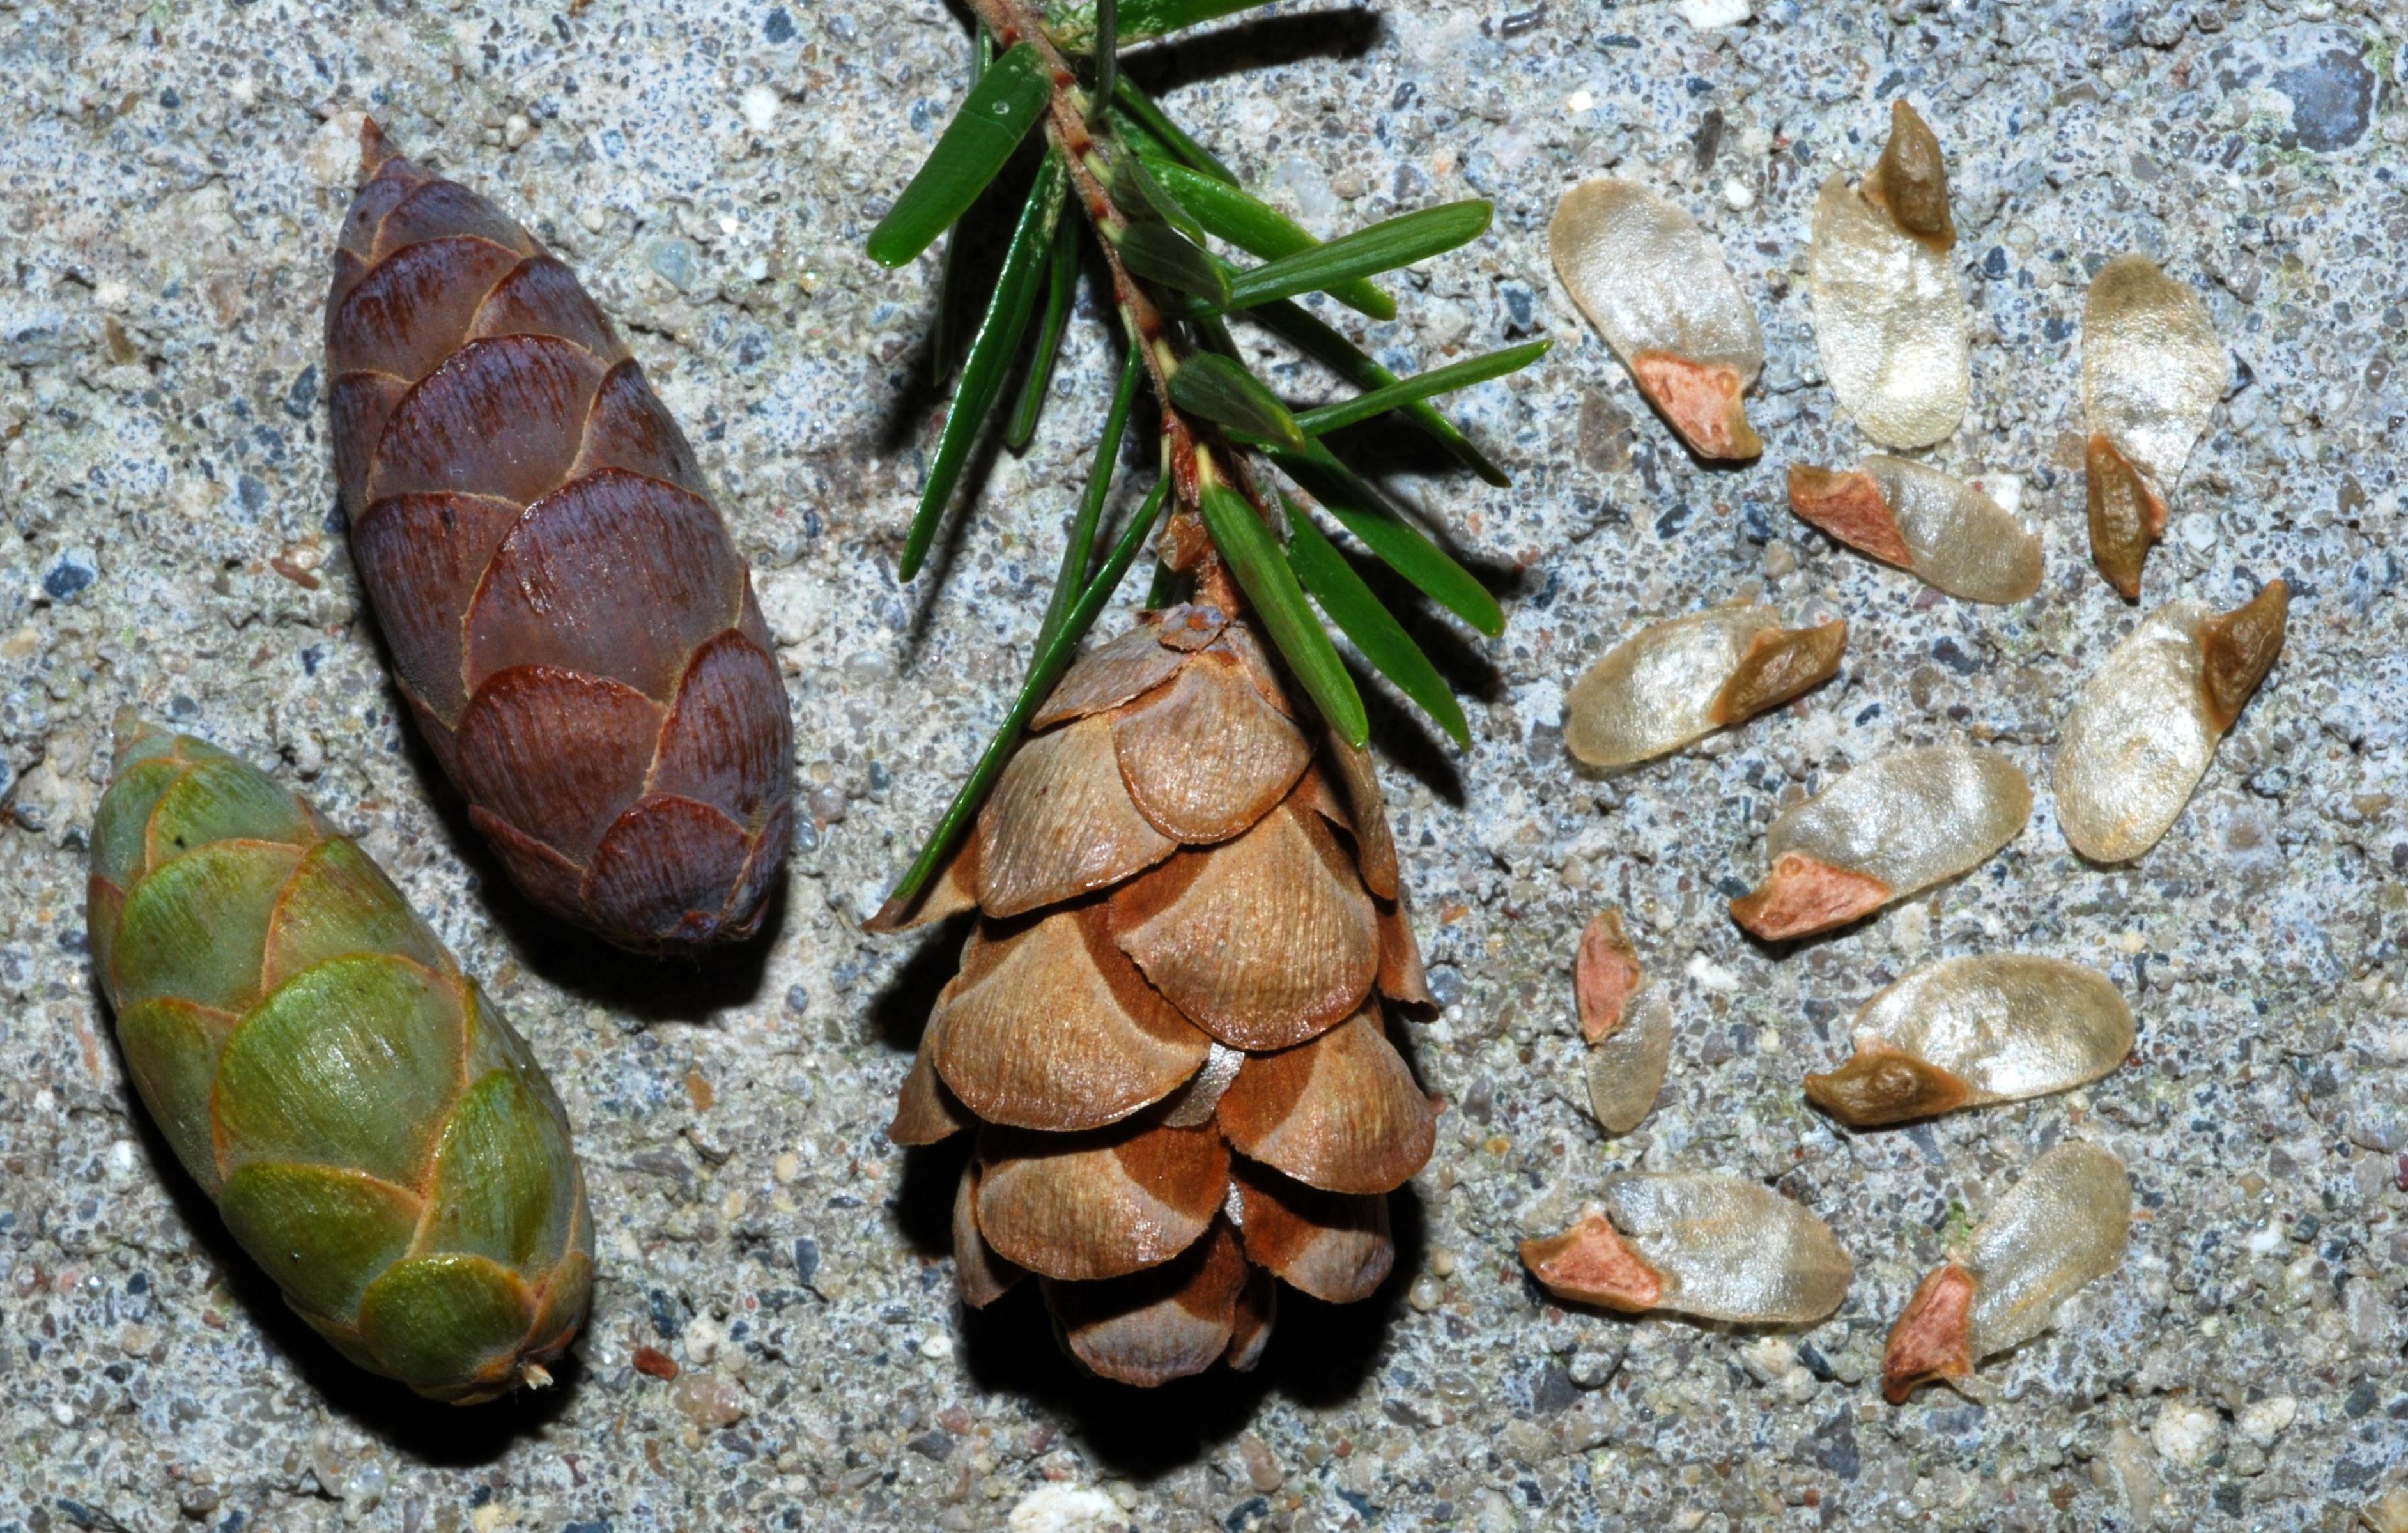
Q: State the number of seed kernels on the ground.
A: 11